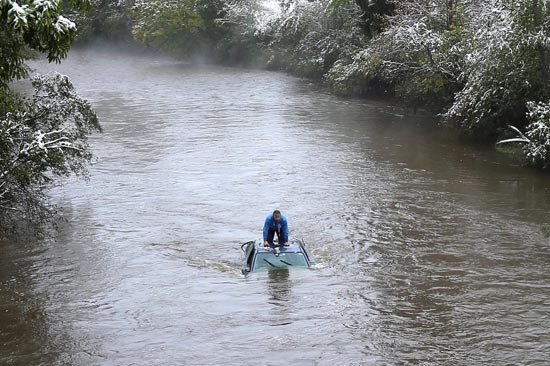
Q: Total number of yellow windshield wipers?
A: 0